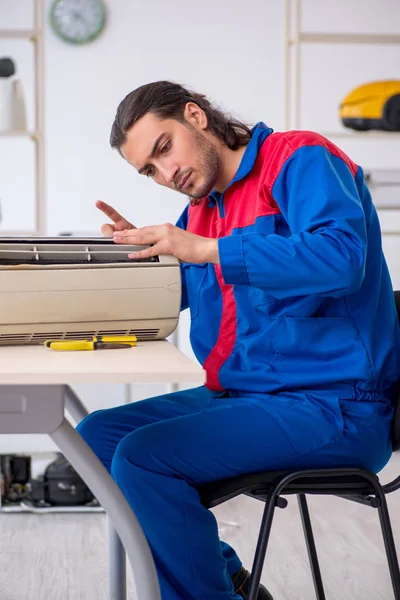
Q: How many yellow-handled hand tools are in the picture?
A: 2